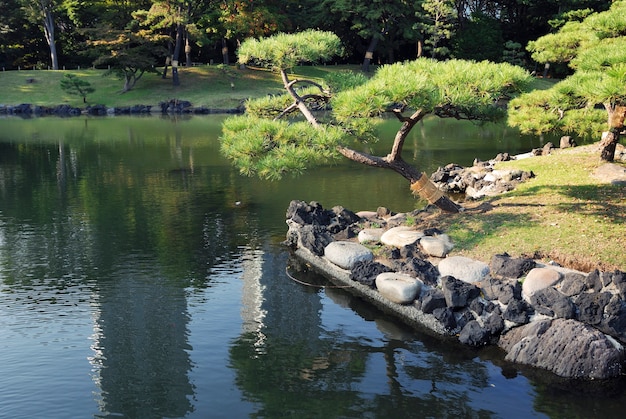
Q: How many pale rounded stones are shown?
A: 7